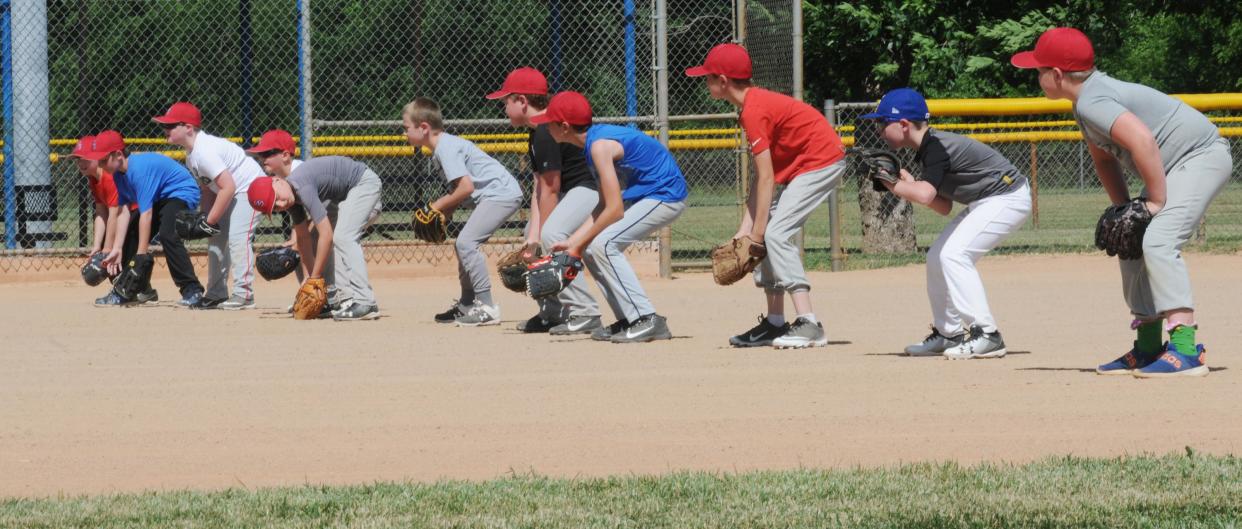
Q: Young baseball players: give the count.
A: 11